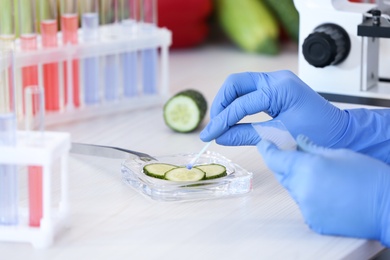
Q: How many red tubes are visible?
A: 4